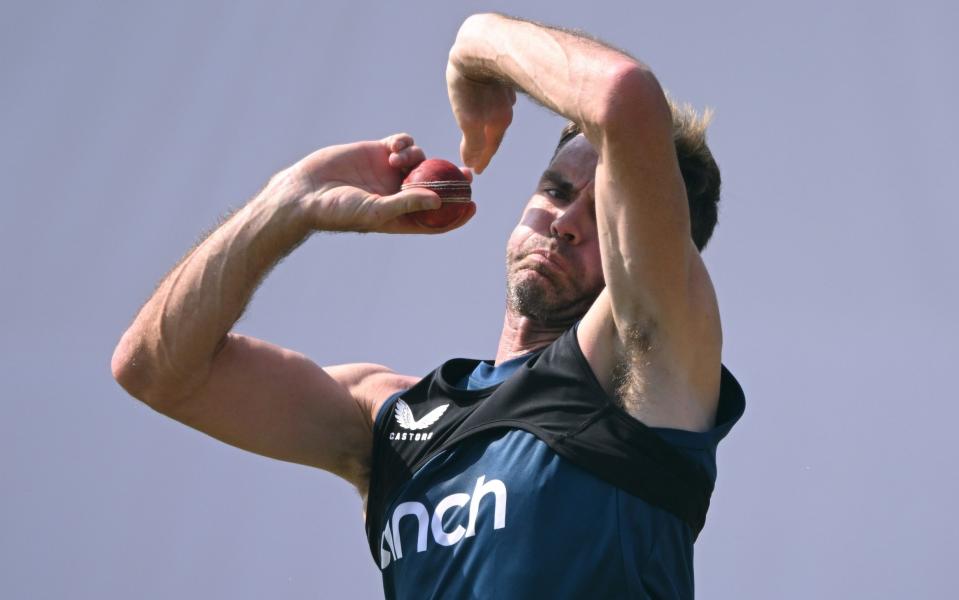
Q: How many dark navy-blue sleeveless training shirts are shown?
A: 1